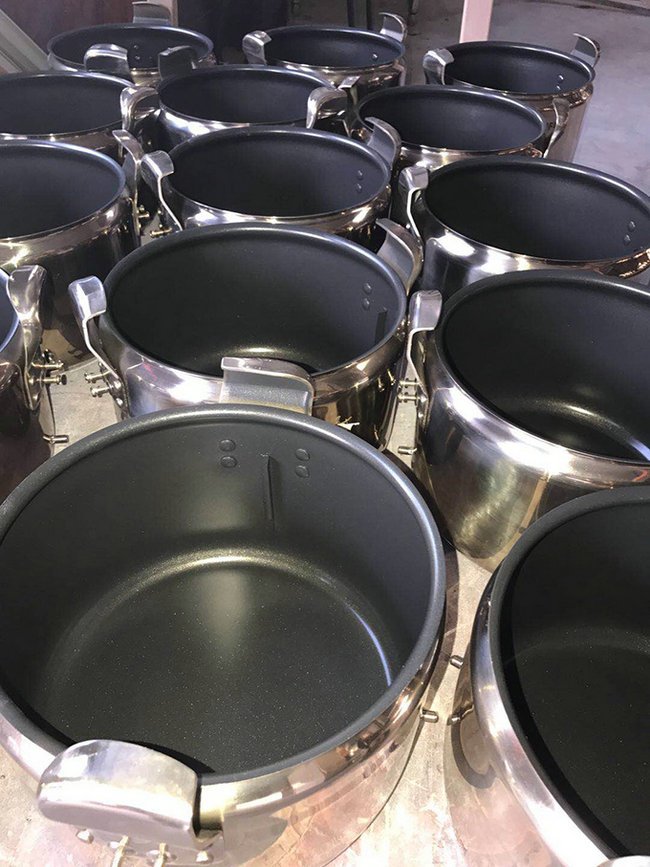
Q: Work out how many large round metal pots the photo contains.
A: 14